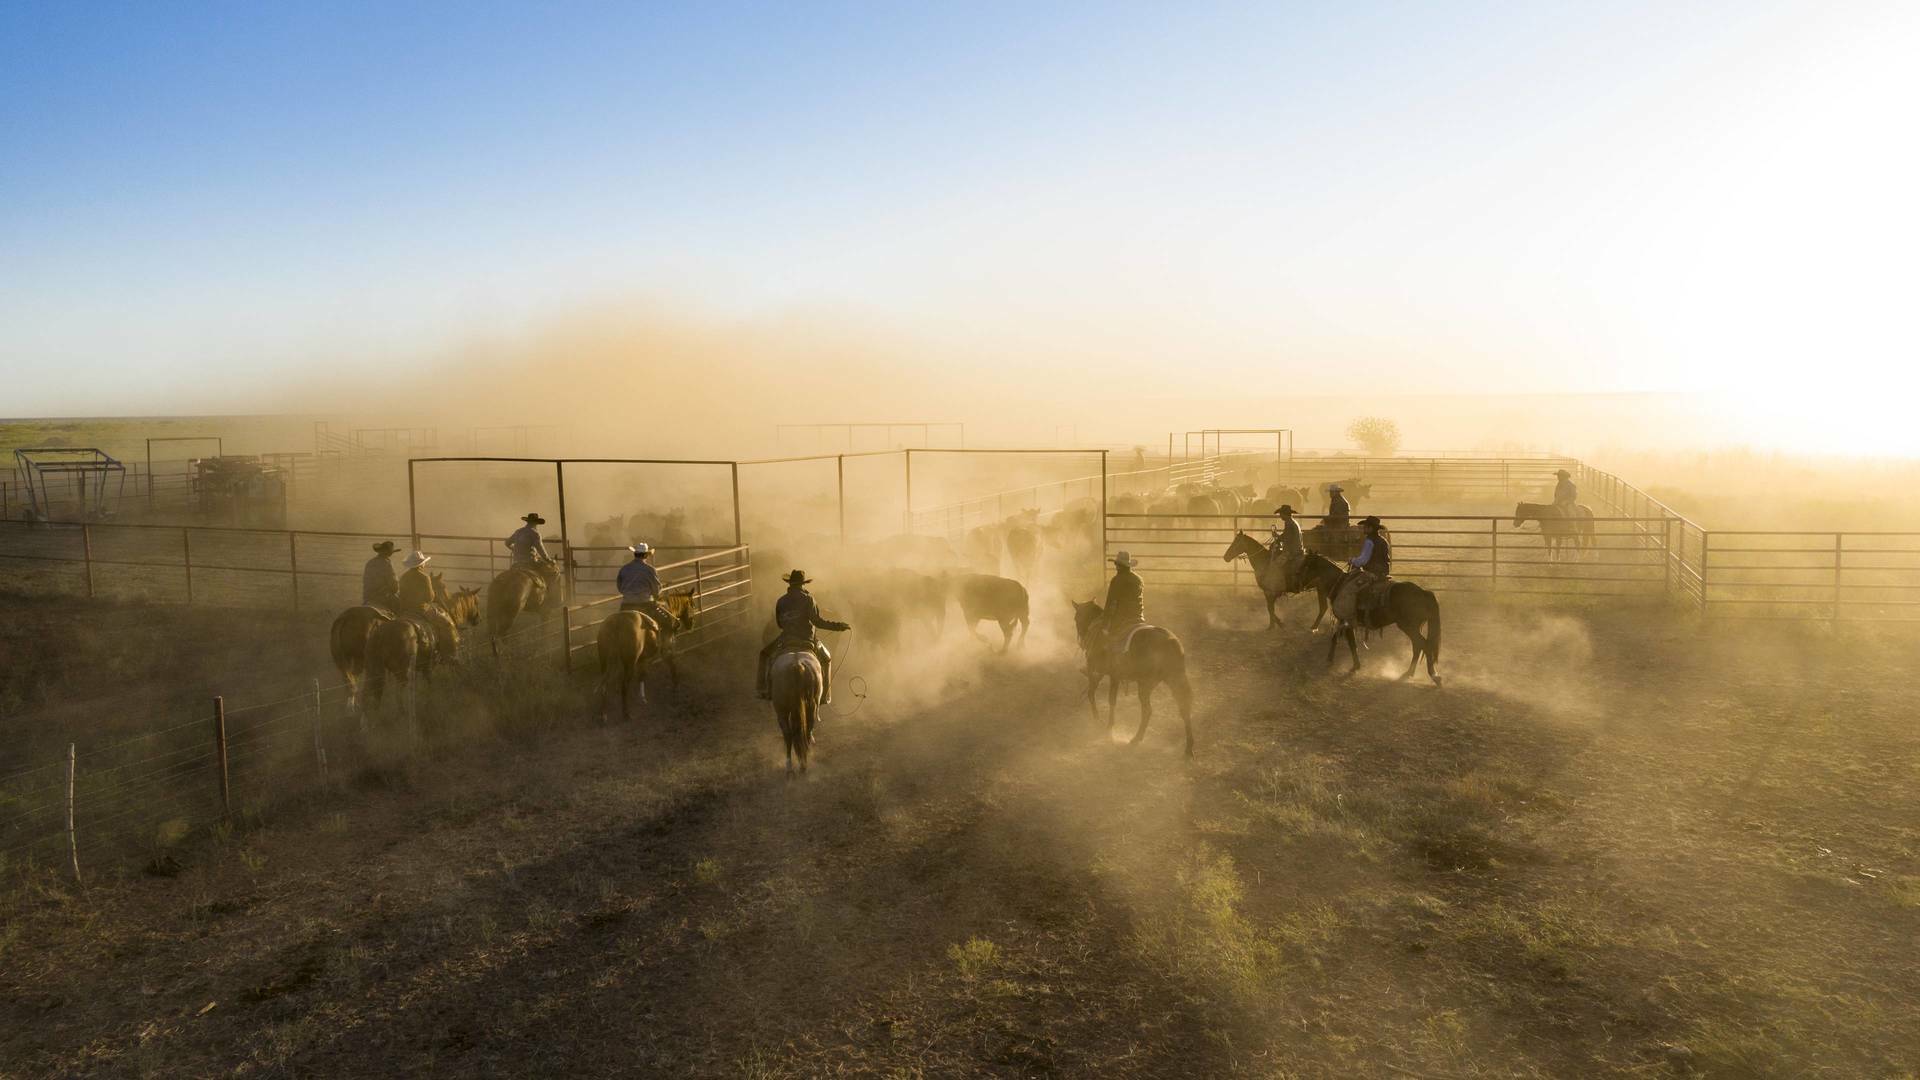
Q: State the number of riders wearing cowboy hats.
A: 10